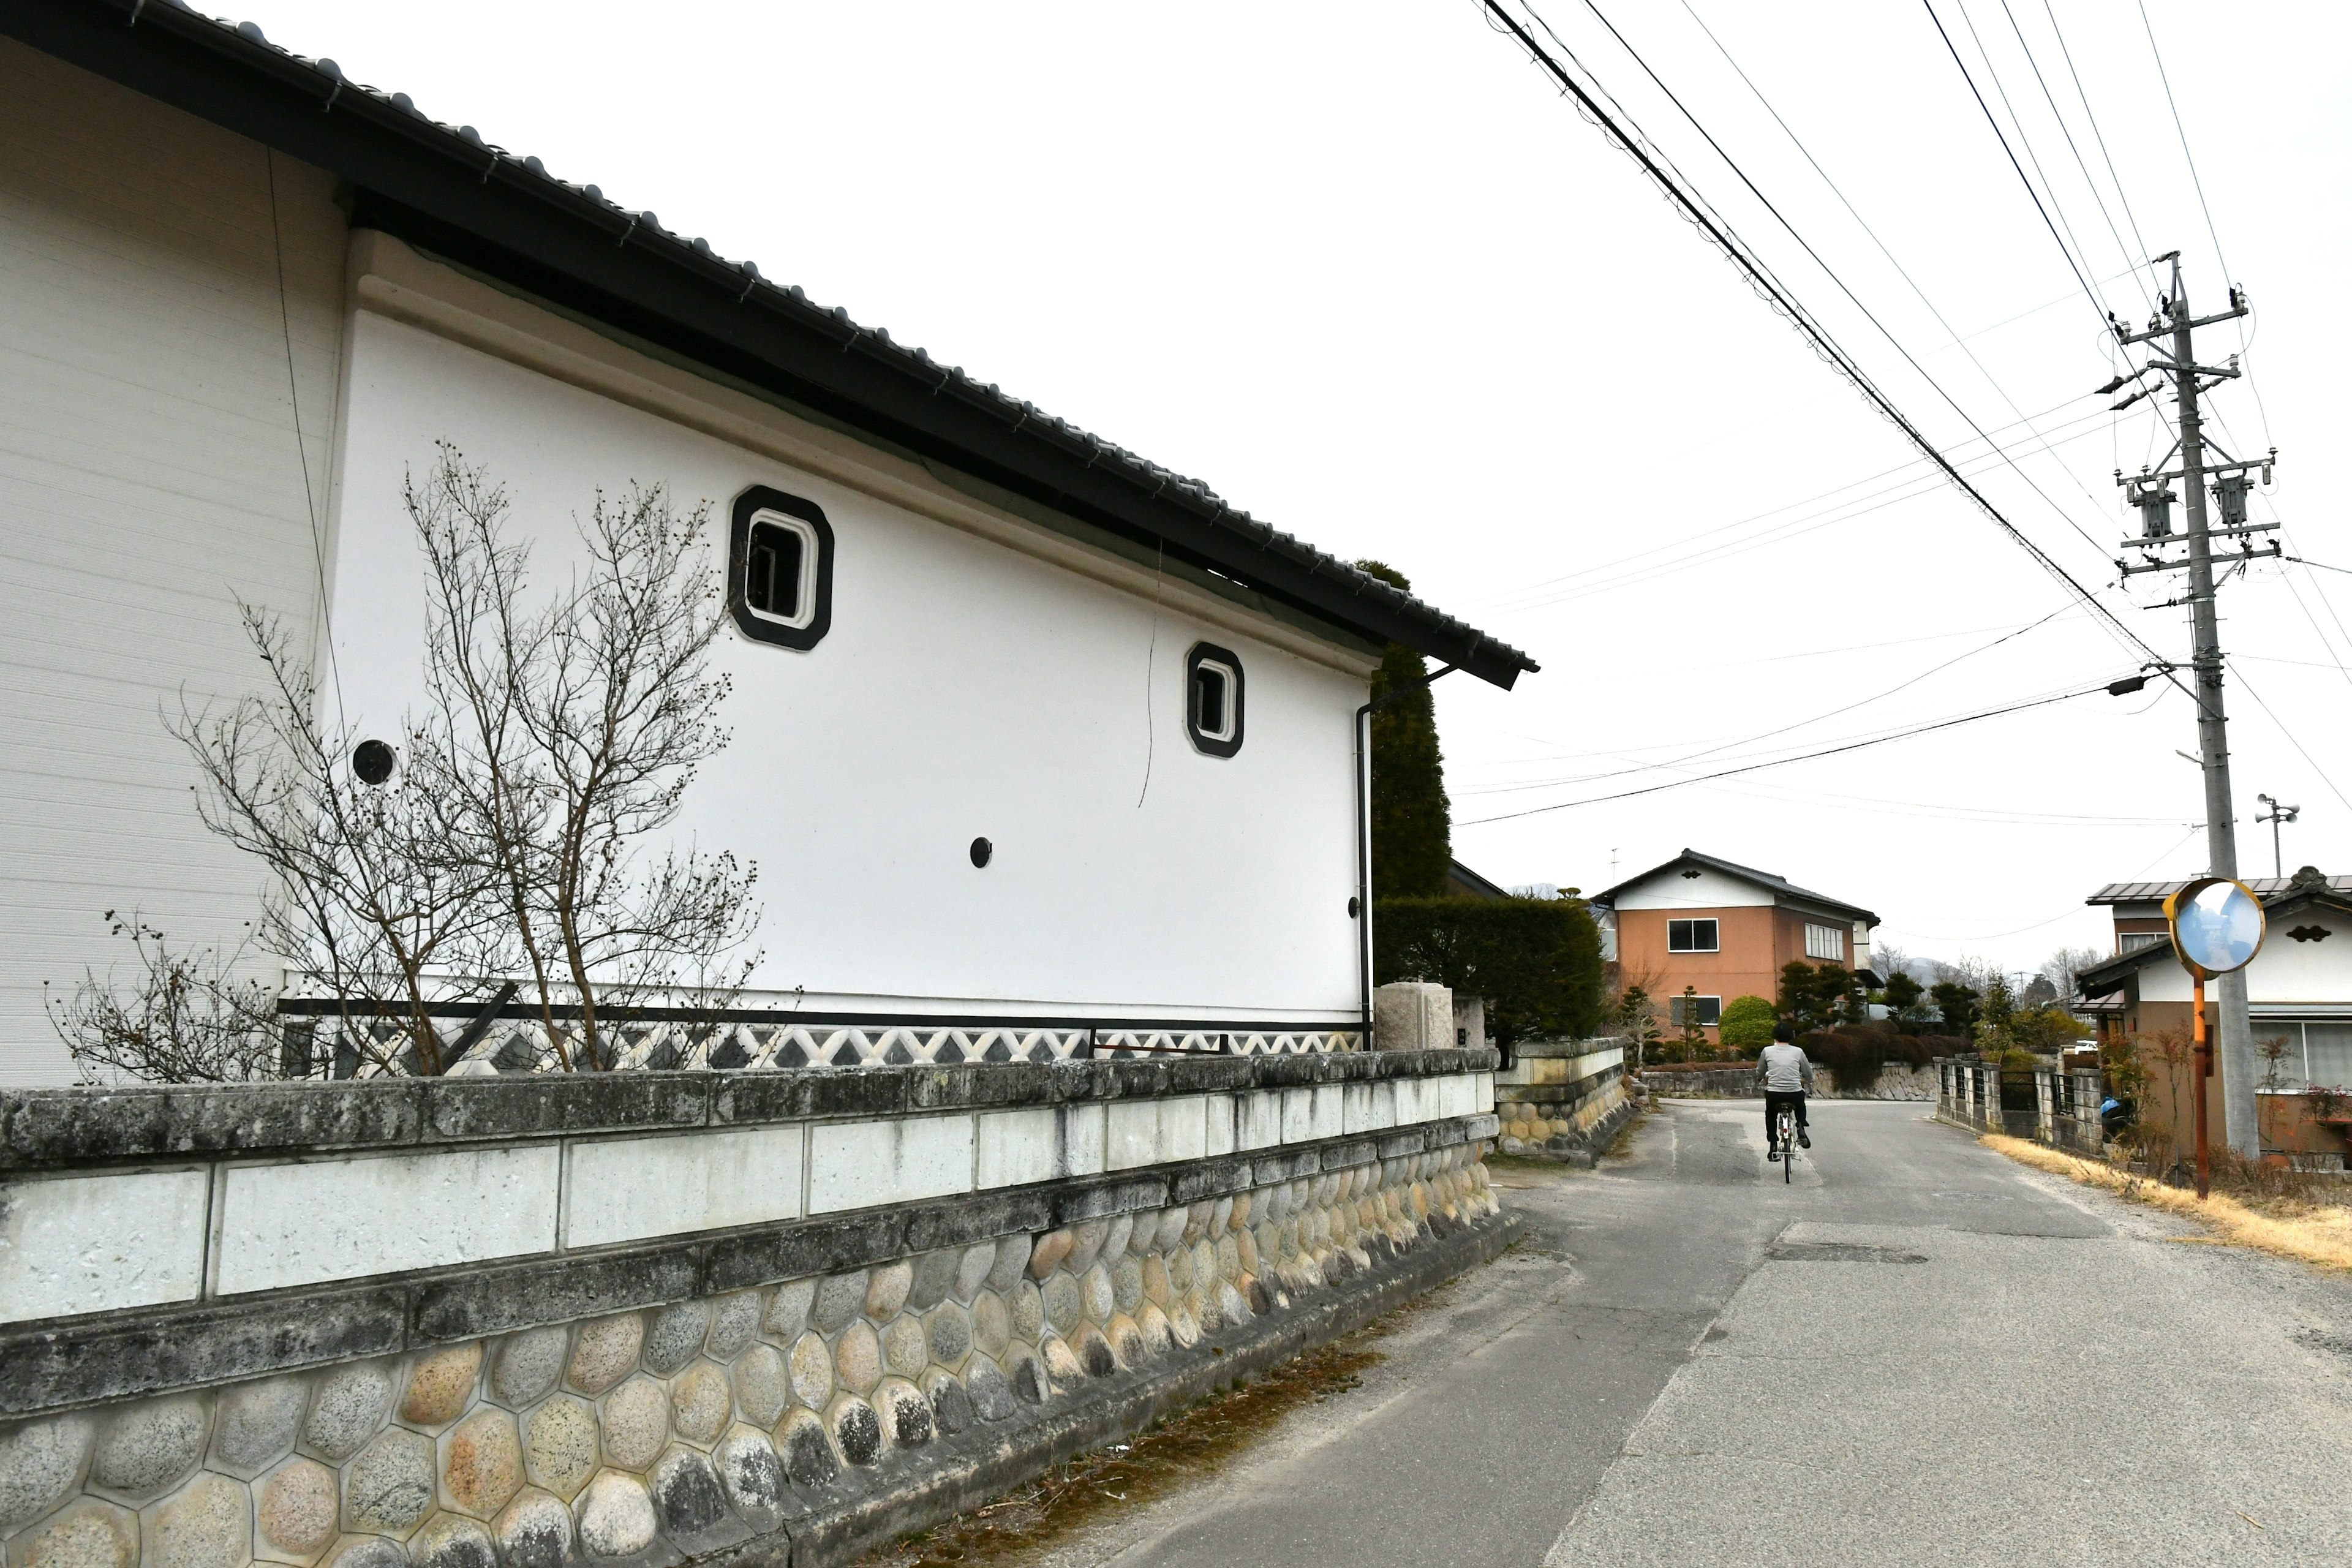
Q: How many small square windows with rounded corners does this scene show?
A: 2